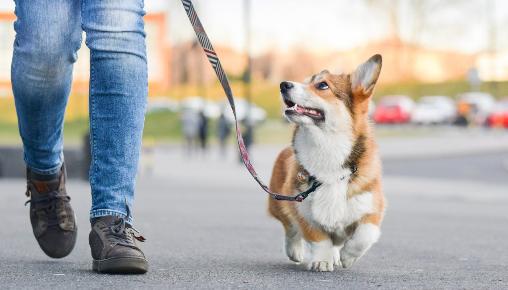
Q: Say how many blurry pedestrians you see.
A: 4